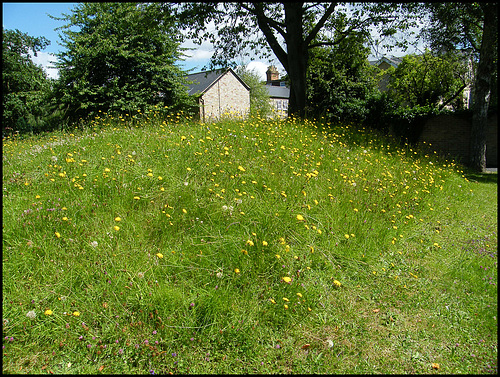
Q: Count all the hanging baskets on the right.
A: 0